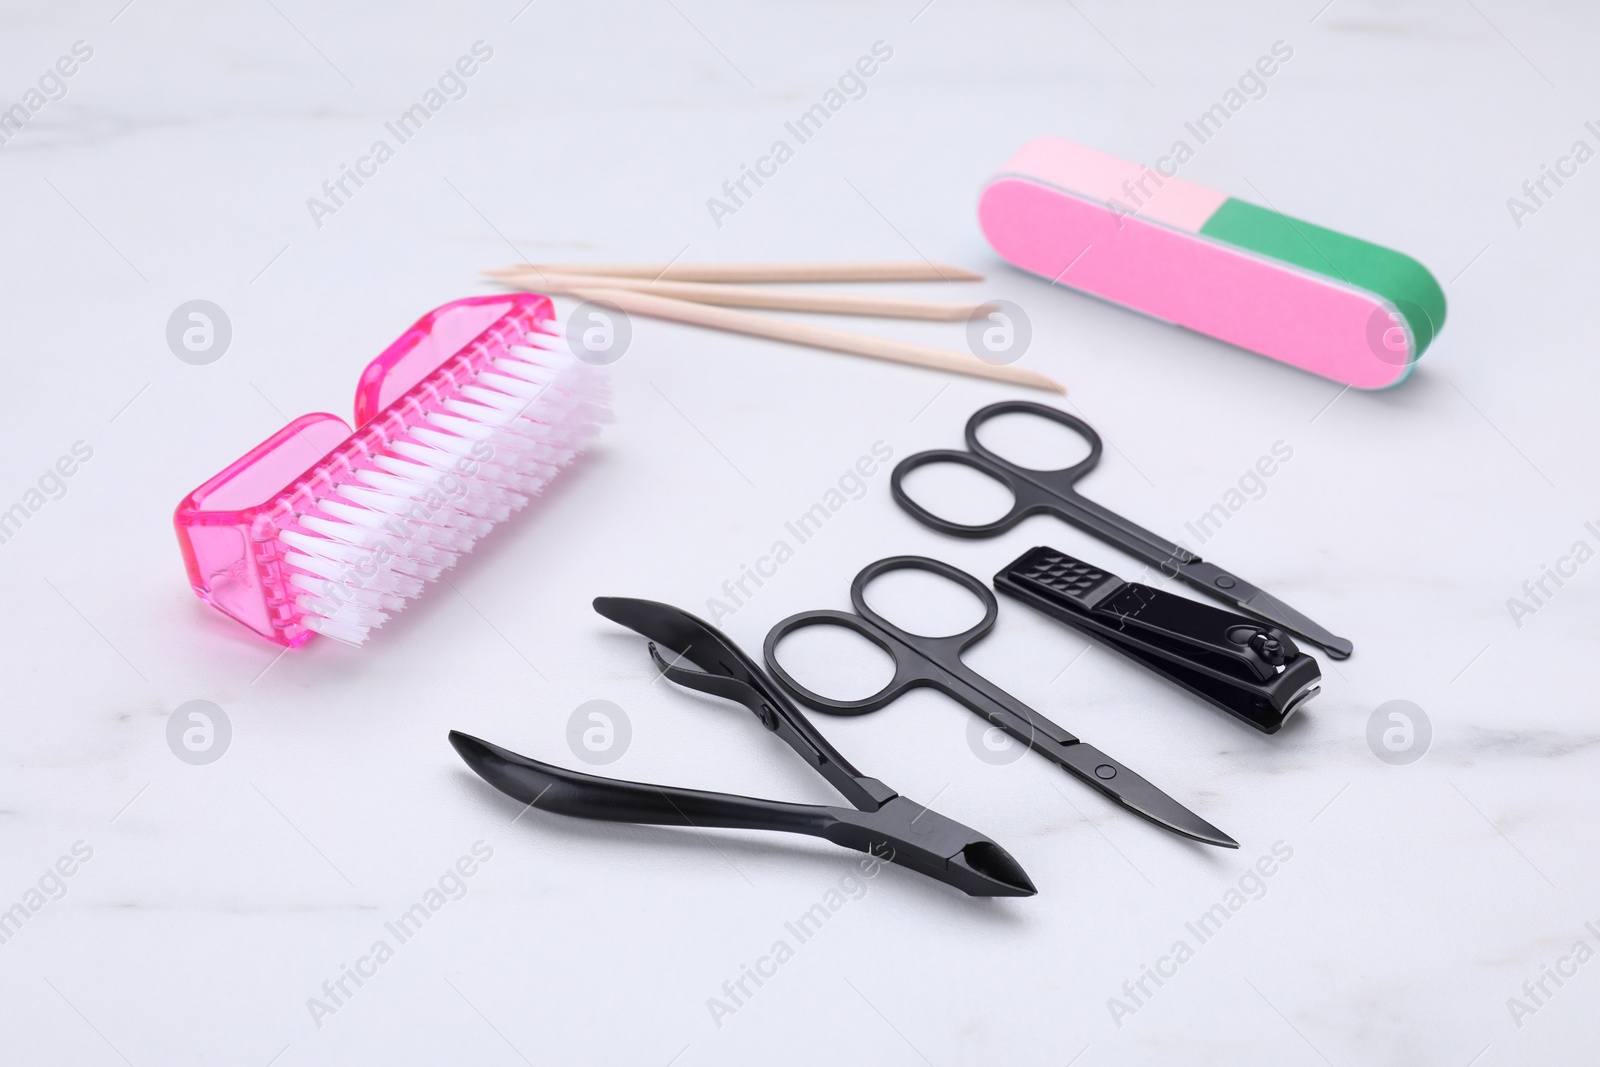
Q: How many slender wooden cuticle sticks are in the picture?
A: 3